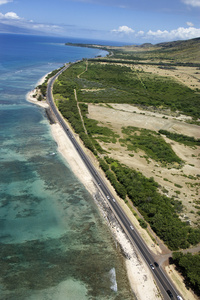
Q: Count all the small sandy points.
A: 1